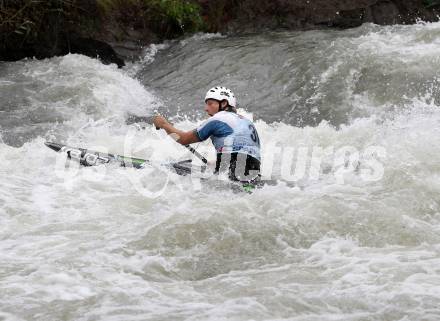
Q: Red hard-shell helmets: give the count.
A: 0